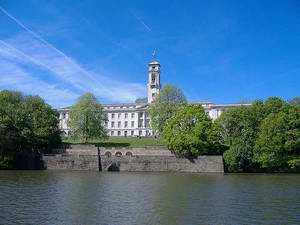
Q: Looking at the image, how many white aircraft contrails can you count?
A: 3